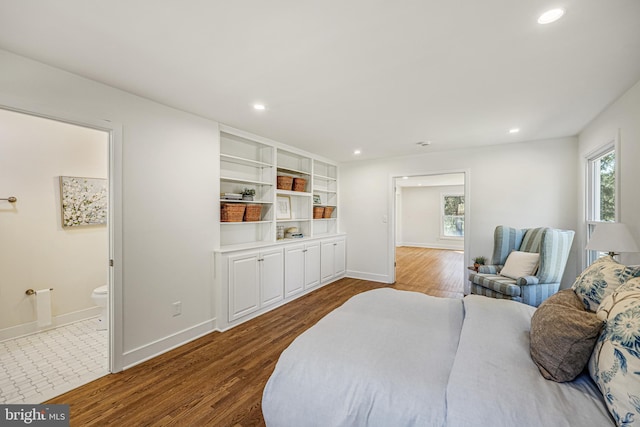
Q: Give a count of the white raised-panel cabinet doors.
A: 6